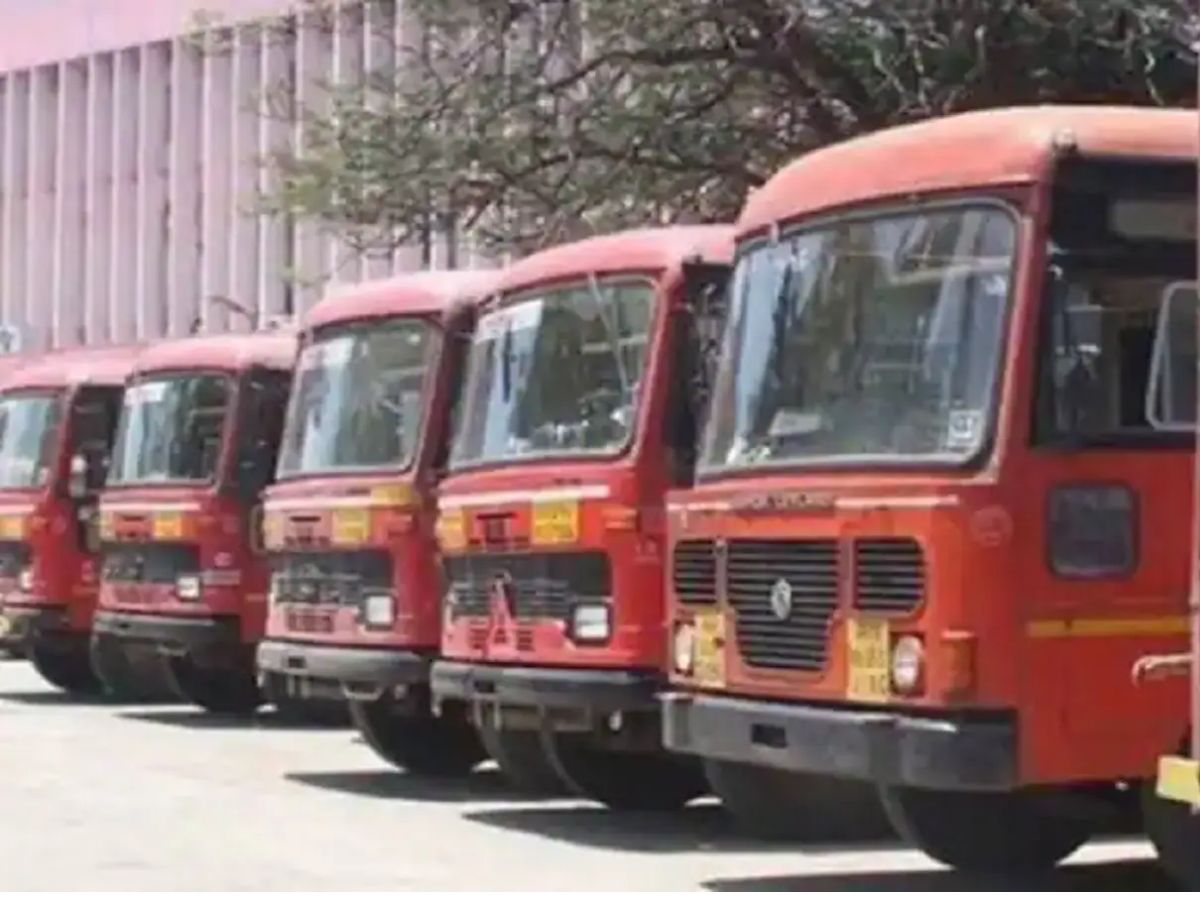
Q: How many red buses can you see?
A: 5